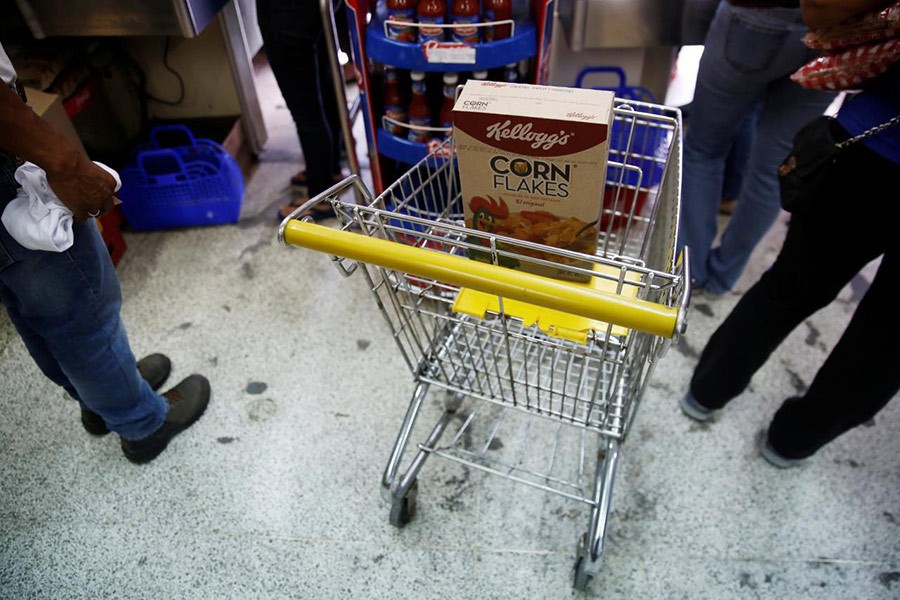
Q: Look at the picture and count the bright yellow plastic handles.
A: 1